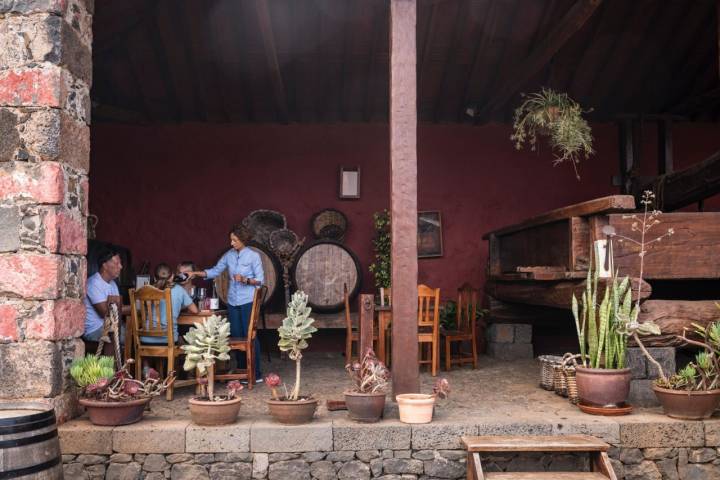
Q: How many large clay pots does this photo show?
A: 7